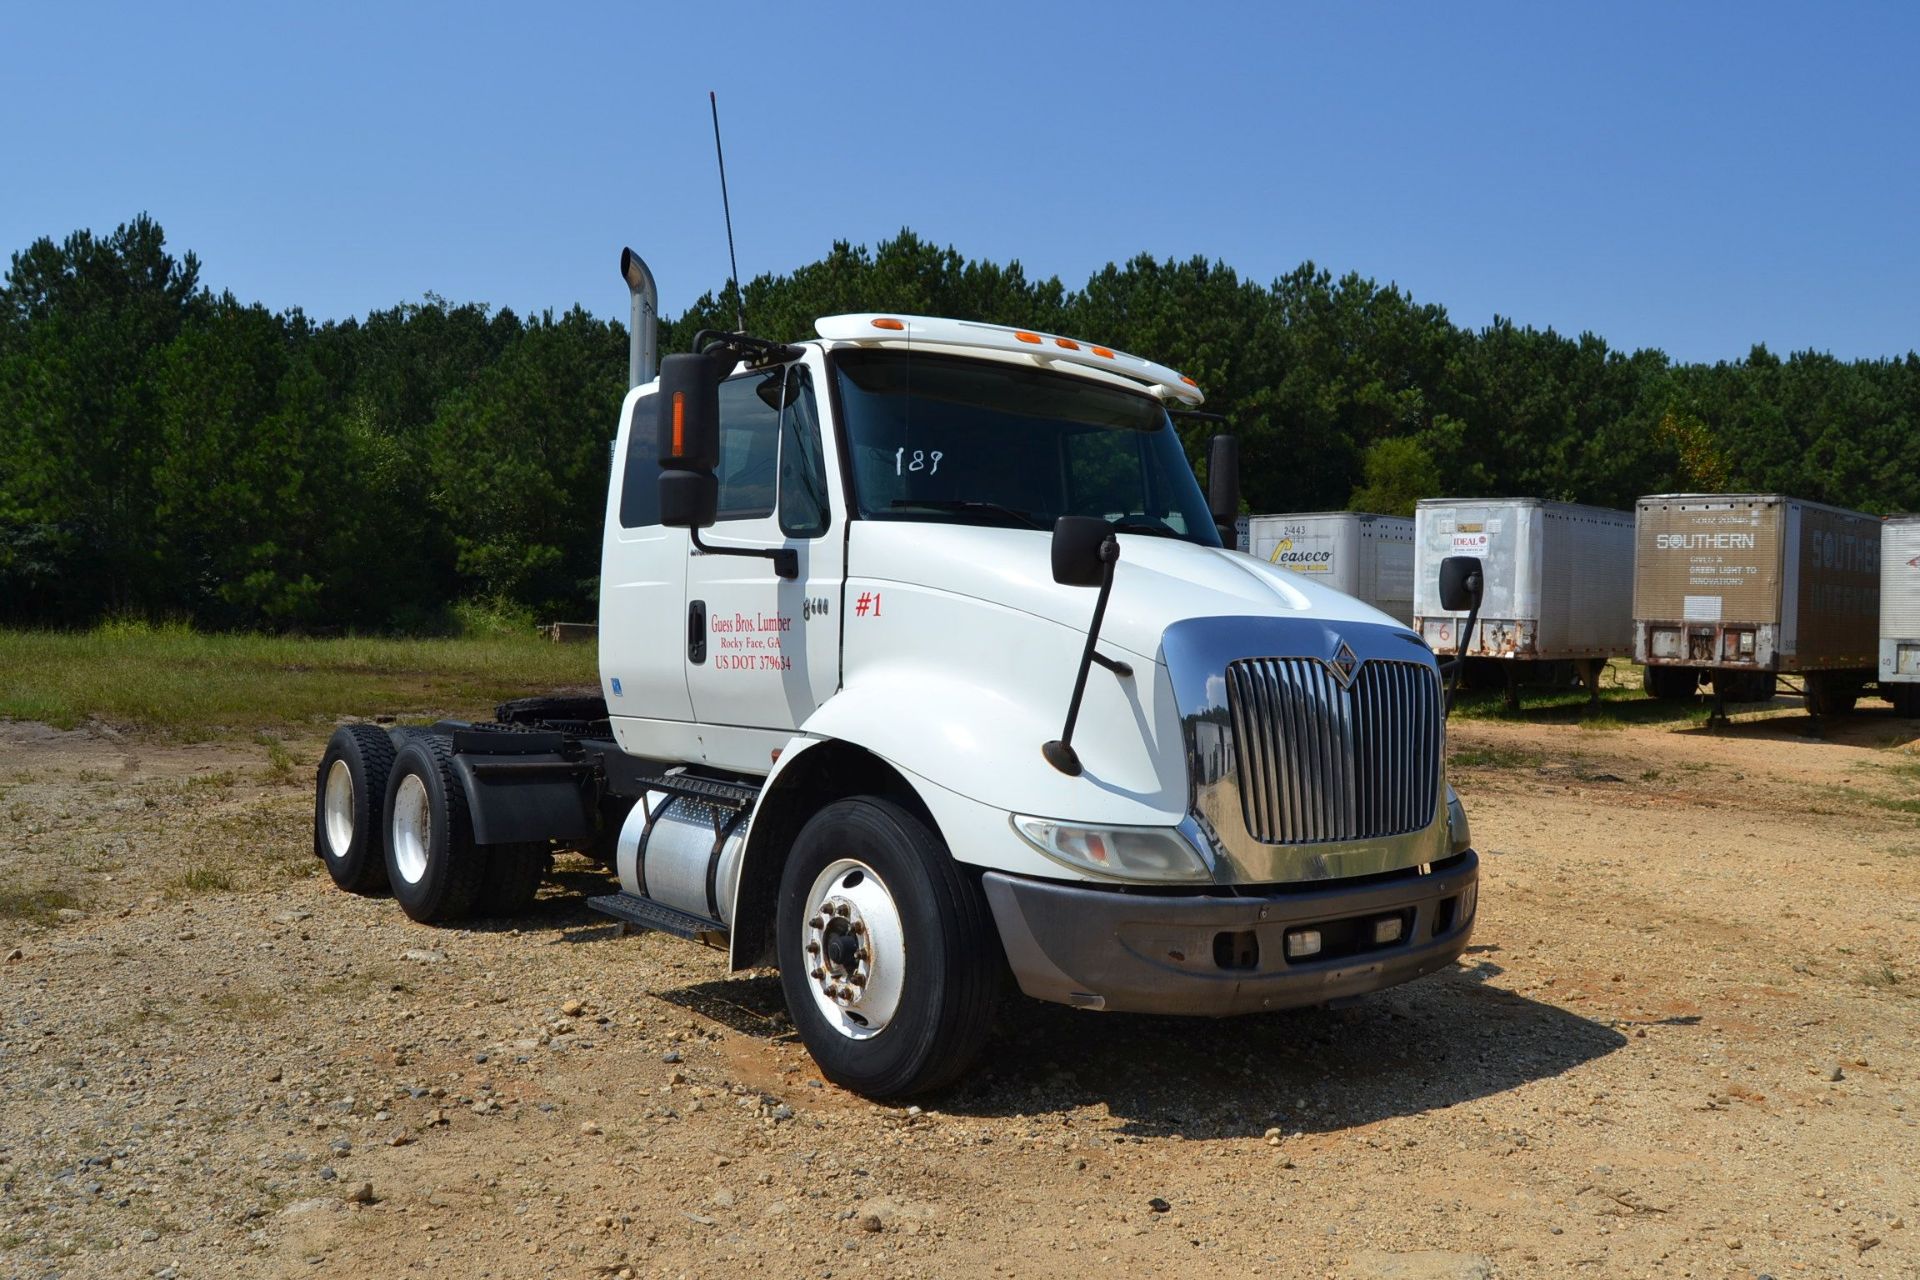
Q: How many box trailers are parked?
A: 5